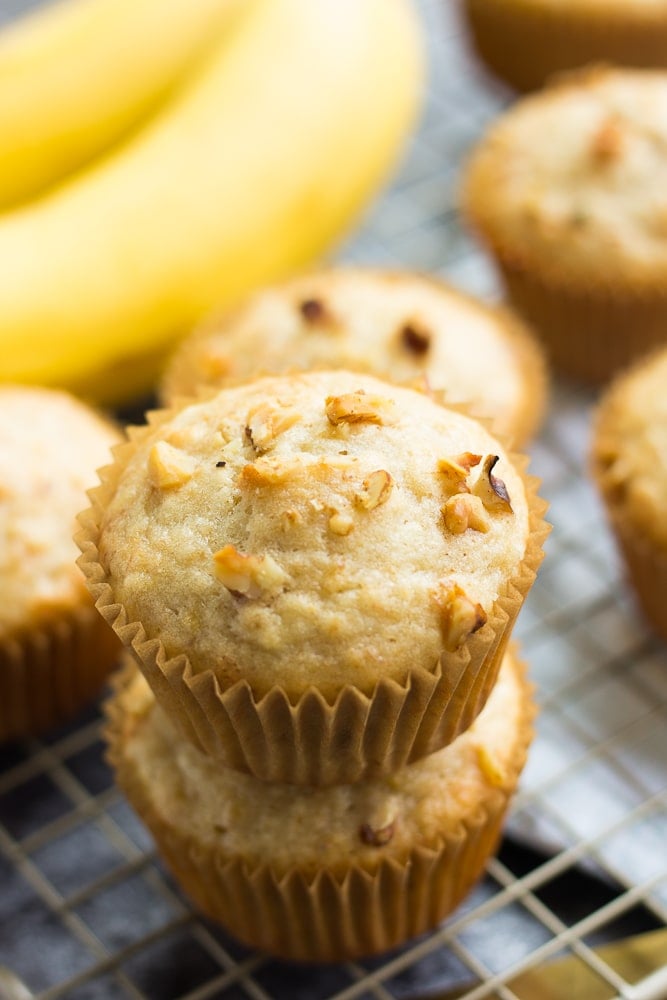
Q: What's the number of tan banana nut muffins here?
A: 7